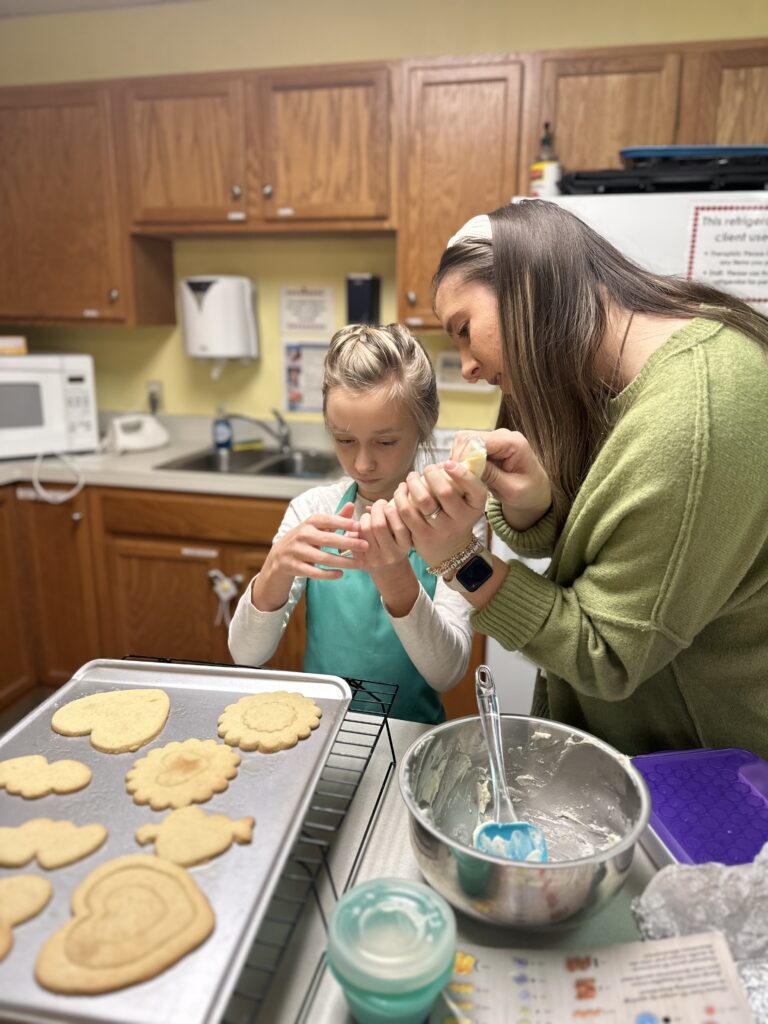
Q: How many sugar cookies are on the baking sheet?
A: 8